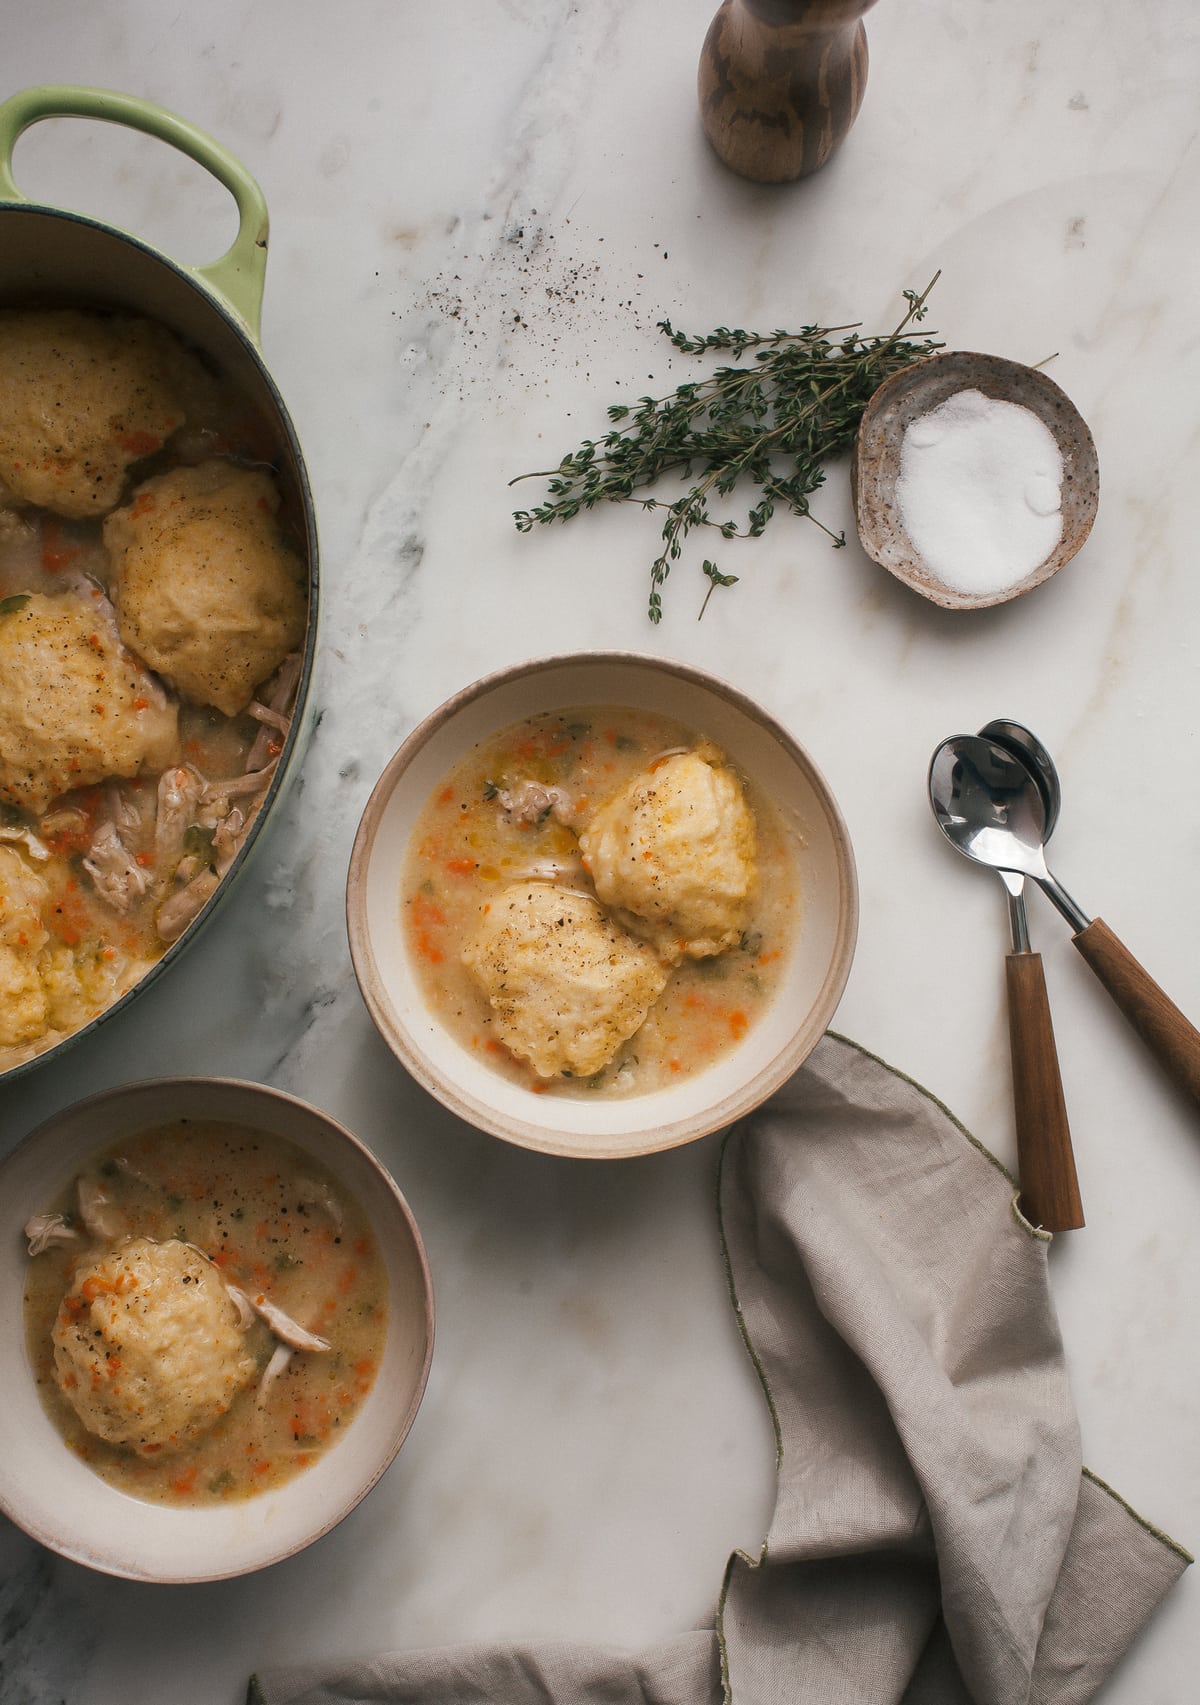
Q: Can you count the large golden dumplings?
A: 7